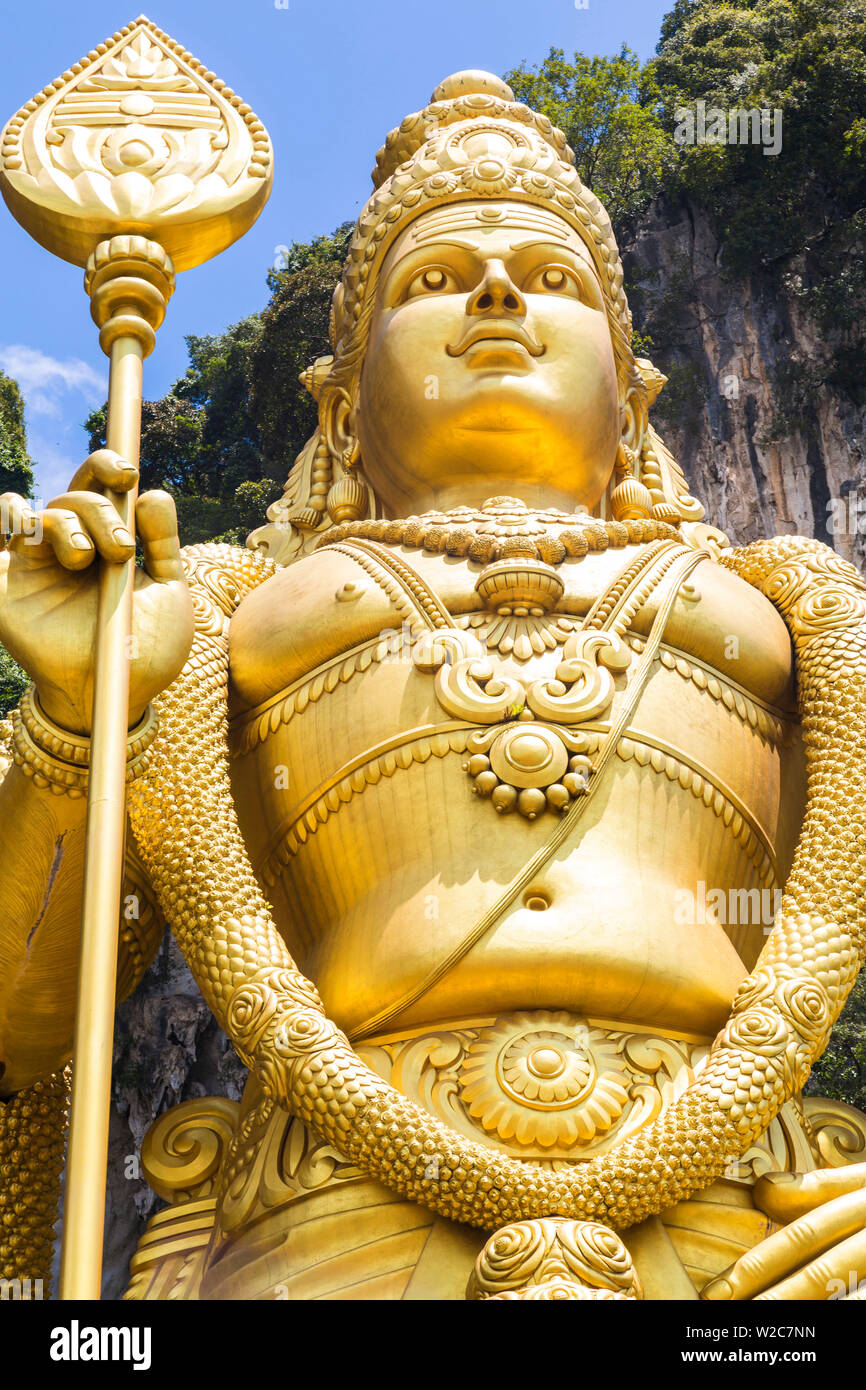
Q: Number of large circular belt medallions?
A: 1